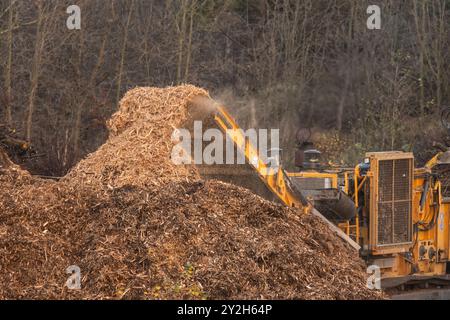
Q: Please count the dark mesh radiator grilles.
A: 1